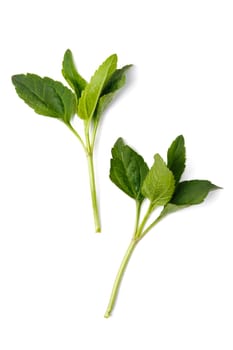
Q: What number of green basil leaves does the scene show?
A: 8